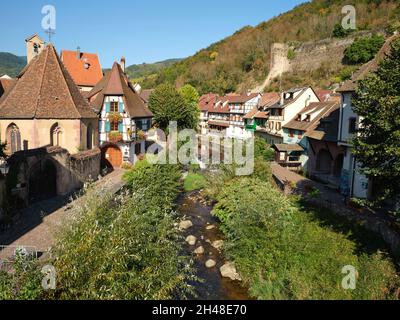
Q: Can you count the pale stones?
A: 7